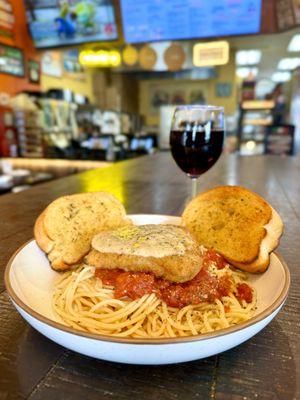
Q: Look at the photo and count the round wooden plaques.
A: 3